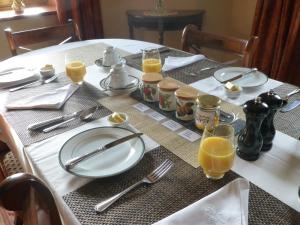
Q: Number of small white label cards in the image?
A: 4